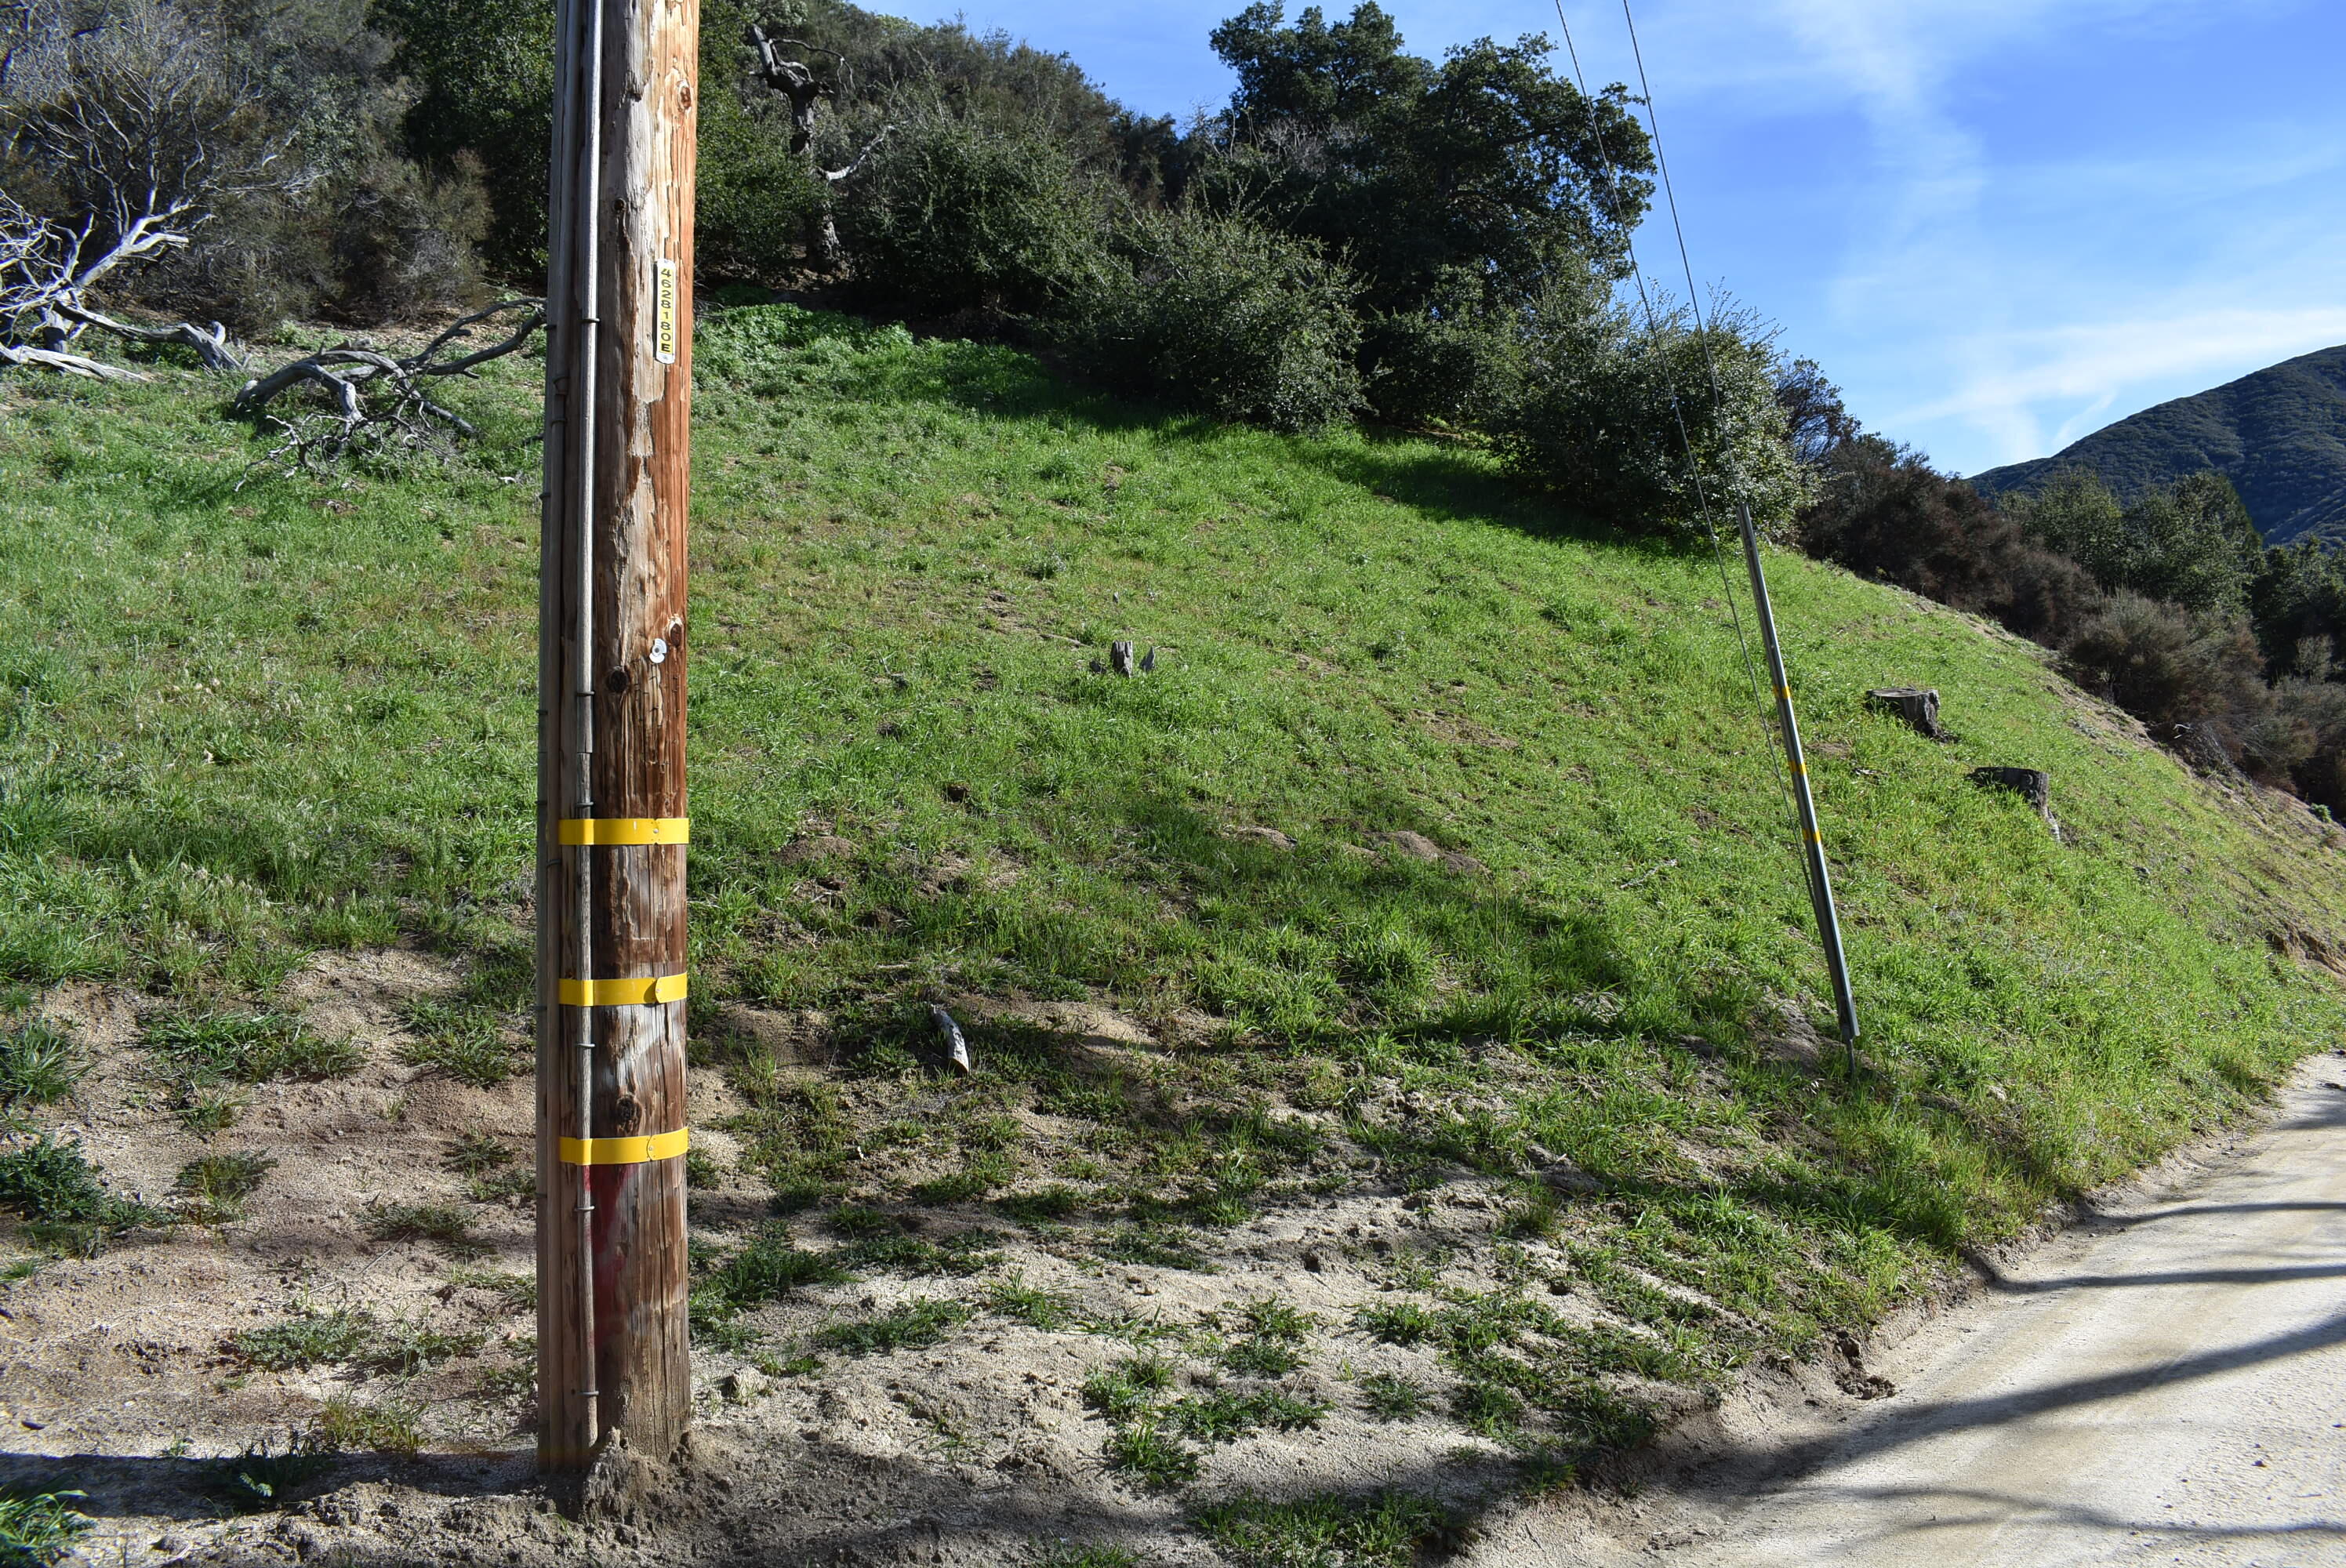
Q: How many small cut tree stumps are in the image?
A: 3